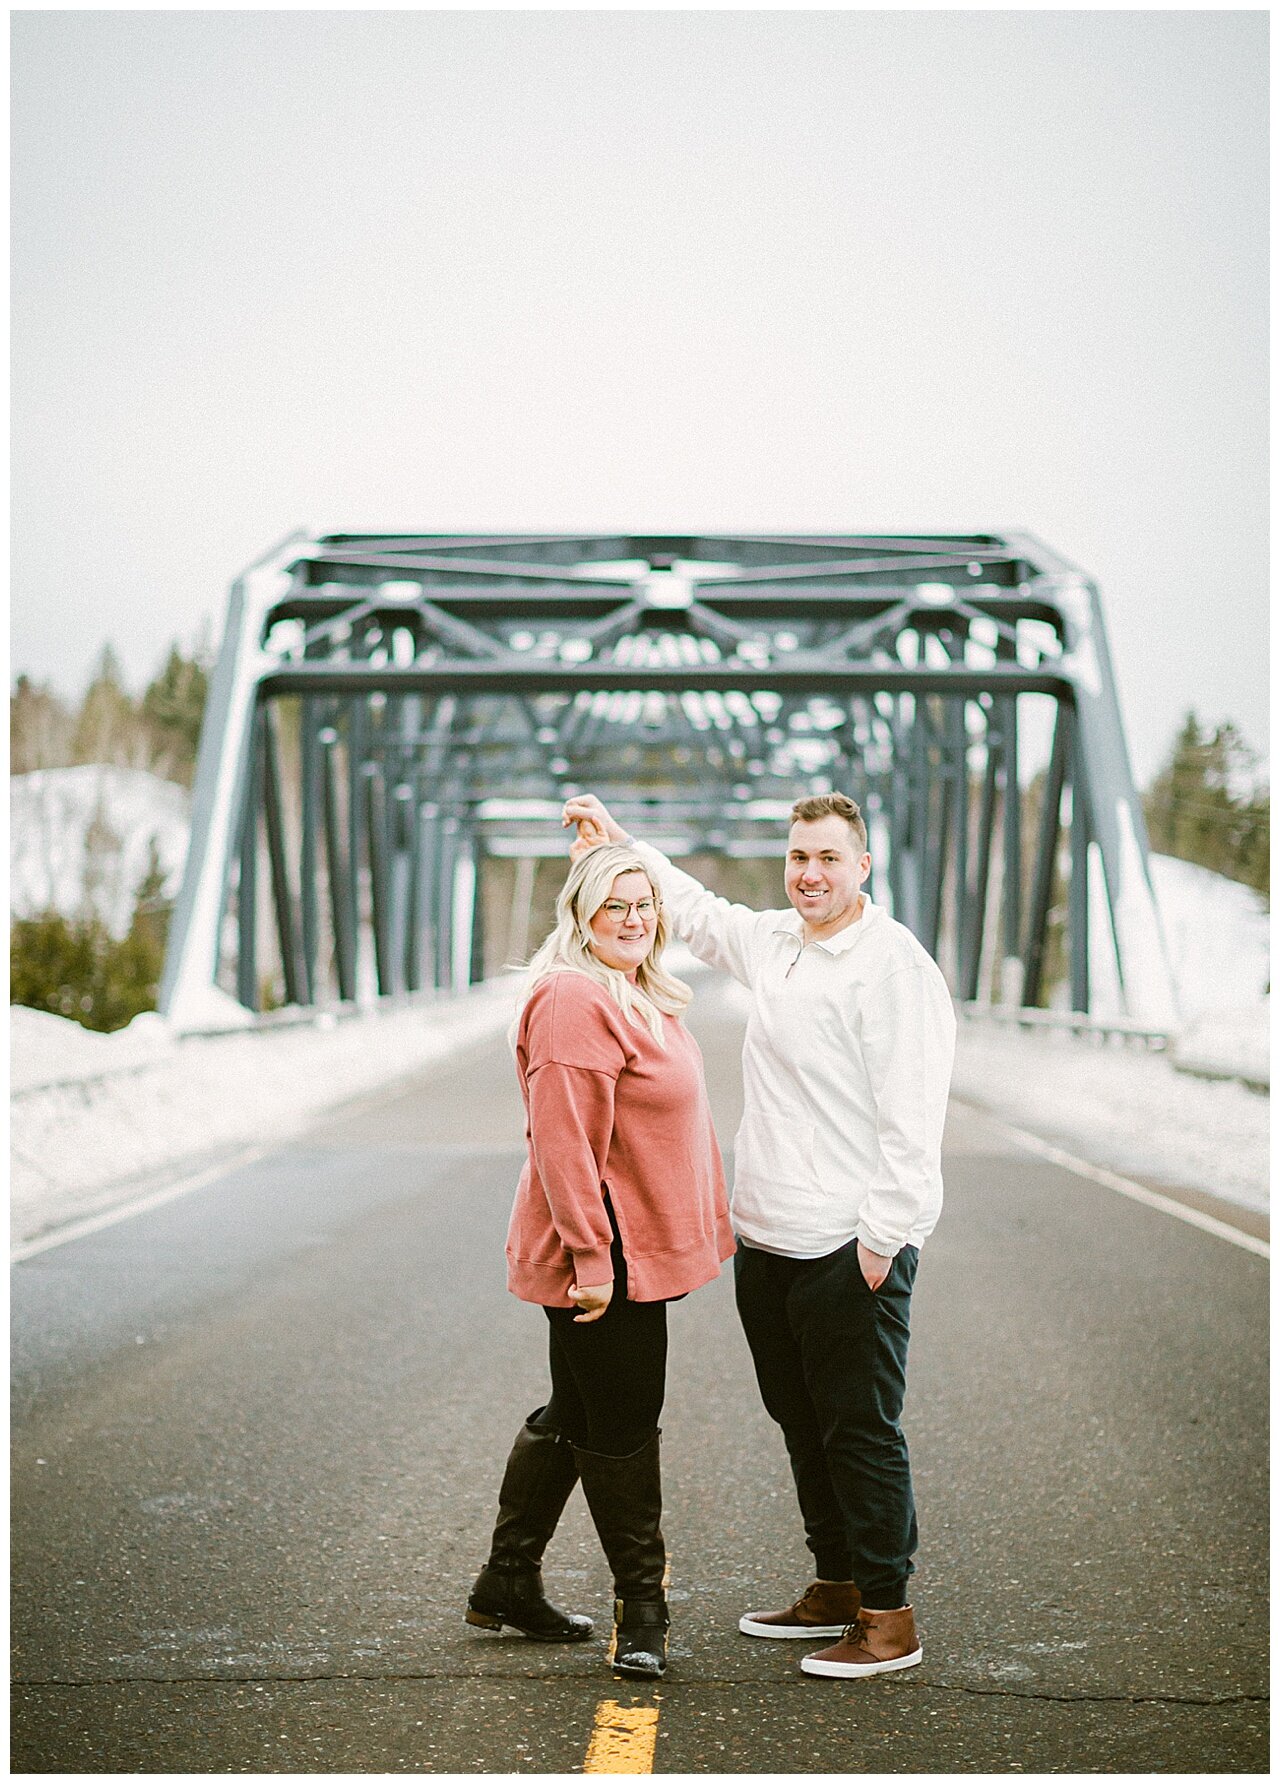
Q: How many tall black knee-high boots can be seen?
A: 2